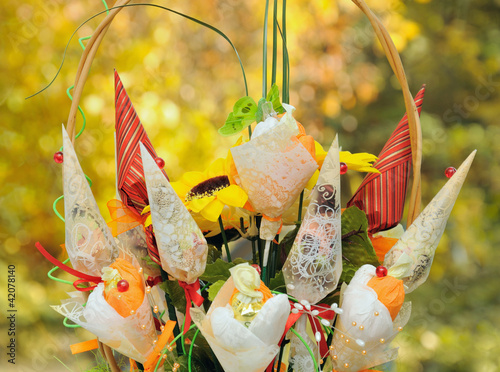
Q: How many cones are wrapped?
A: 6